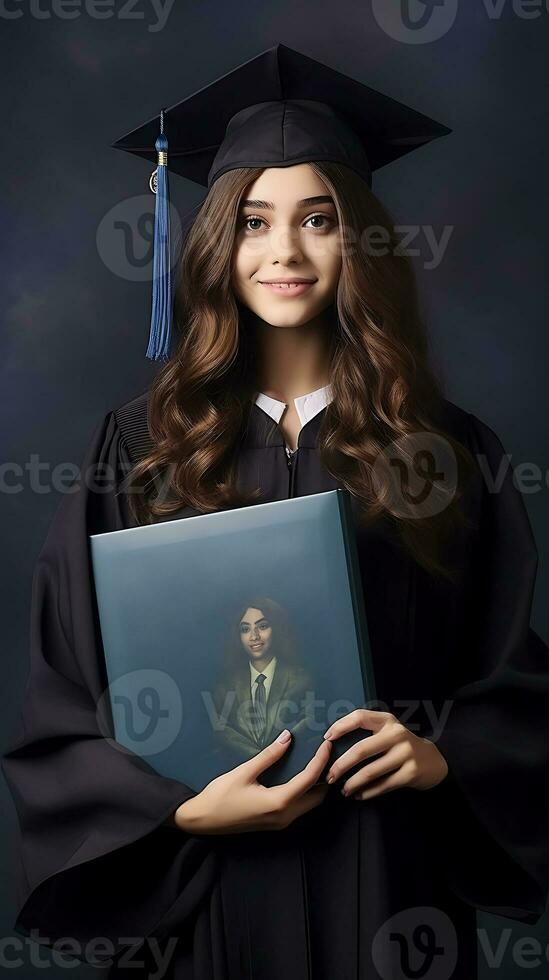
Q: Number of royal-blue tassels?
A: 1